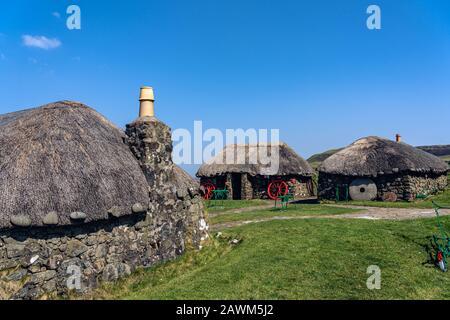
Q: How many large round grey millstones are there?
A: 1